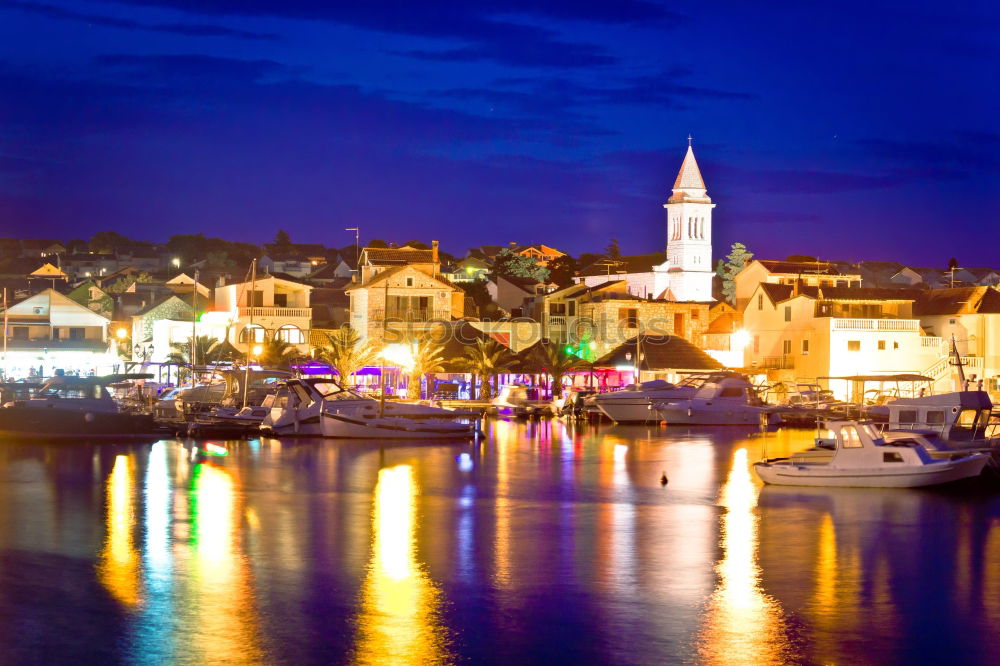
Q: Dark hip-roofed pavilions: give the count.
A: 3